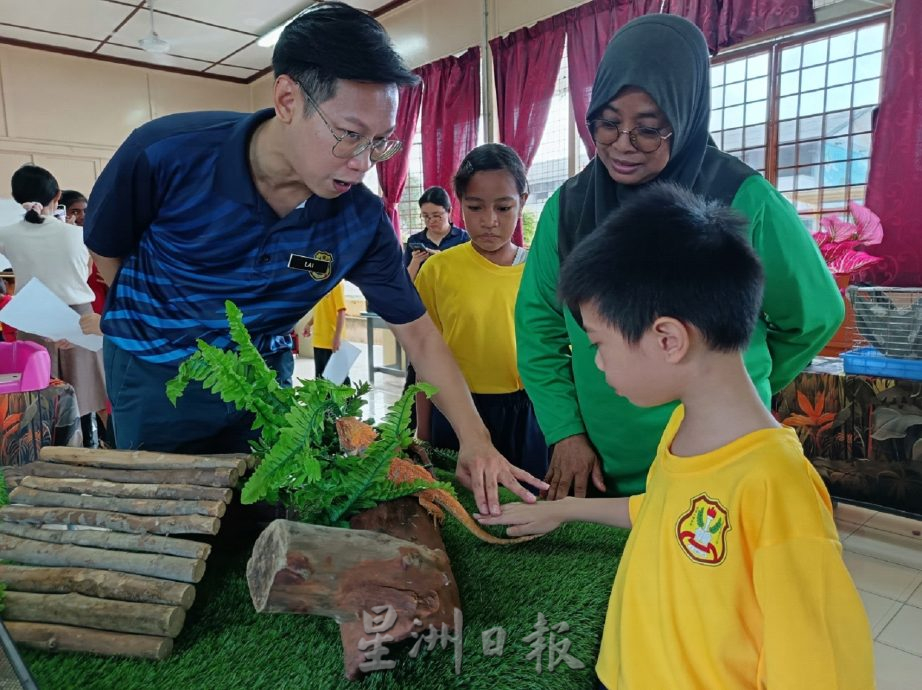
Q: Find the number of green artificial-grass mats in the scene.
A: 1